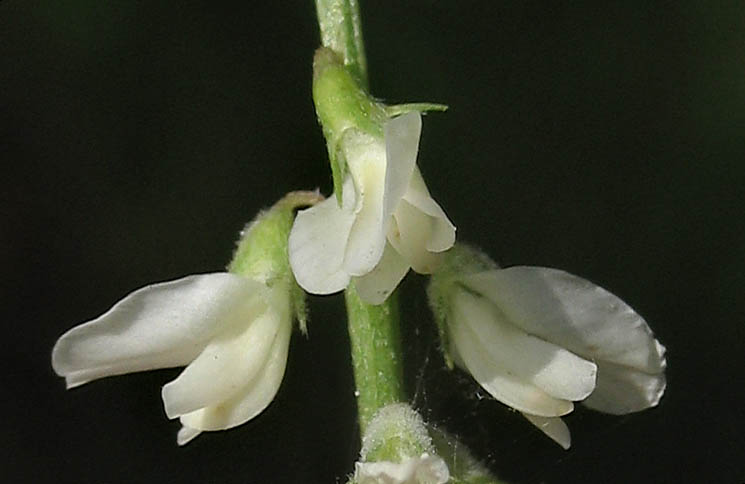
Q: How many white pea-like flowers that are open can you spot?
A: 3